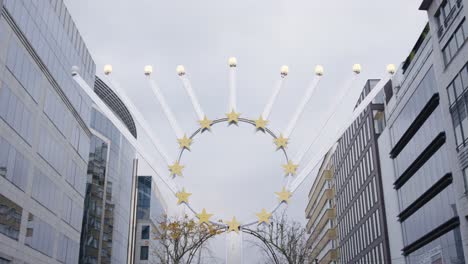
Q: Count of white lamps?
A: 9